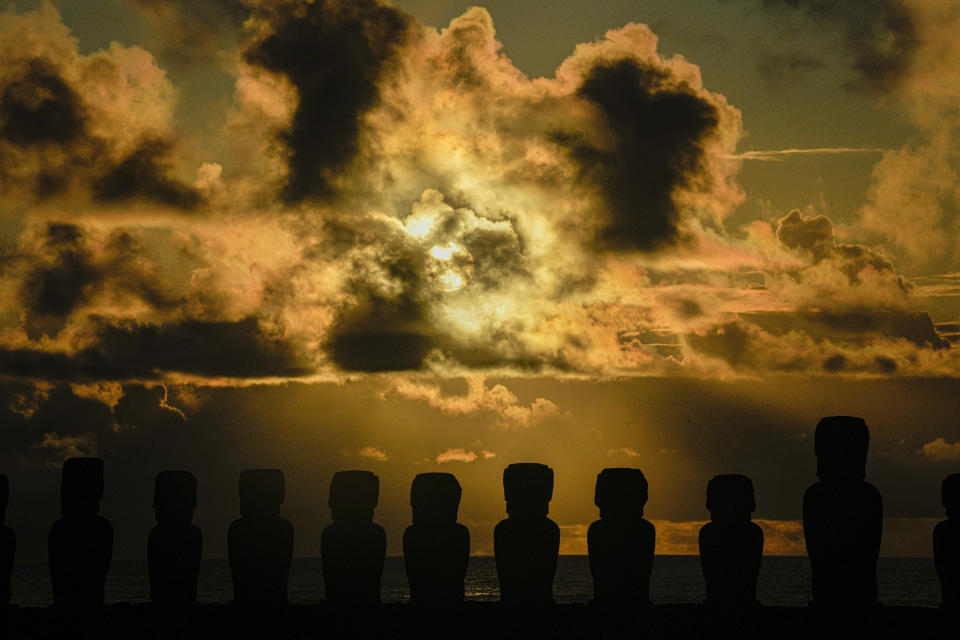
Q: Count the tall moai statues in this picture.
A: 11